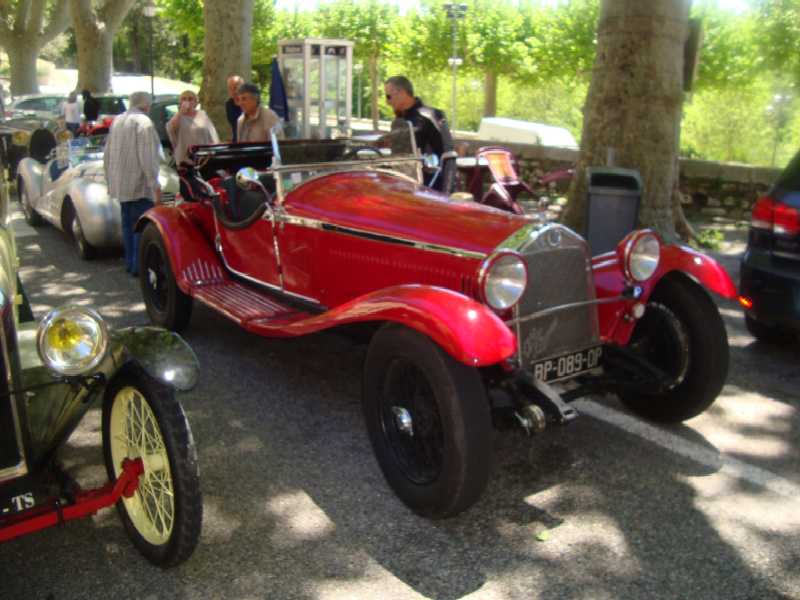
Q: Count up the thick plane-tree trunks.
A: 4